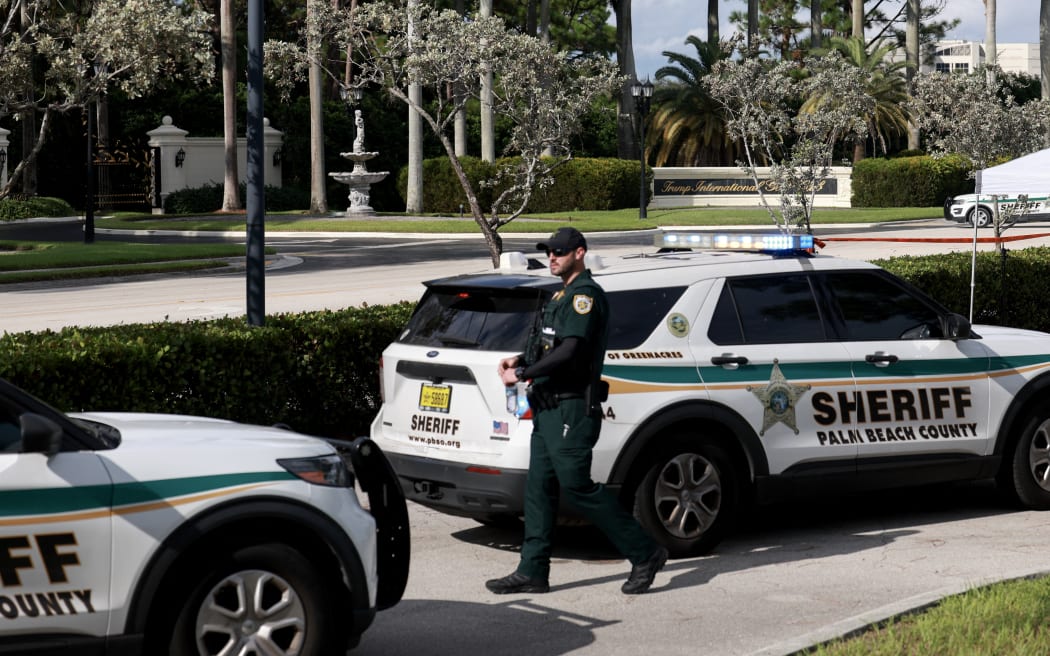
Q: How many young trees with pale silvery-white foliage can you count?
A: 4